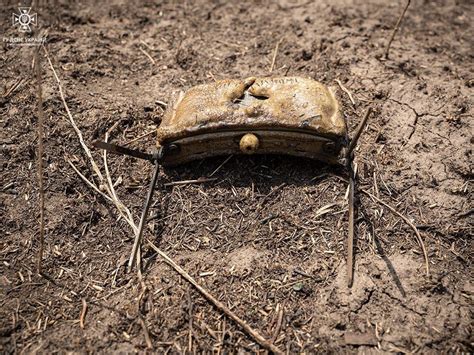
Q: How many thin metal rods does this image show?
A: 4